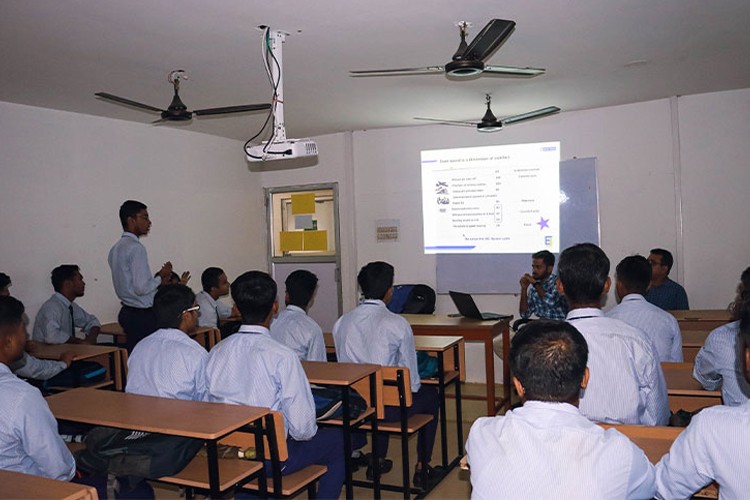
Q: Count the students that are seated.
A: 14